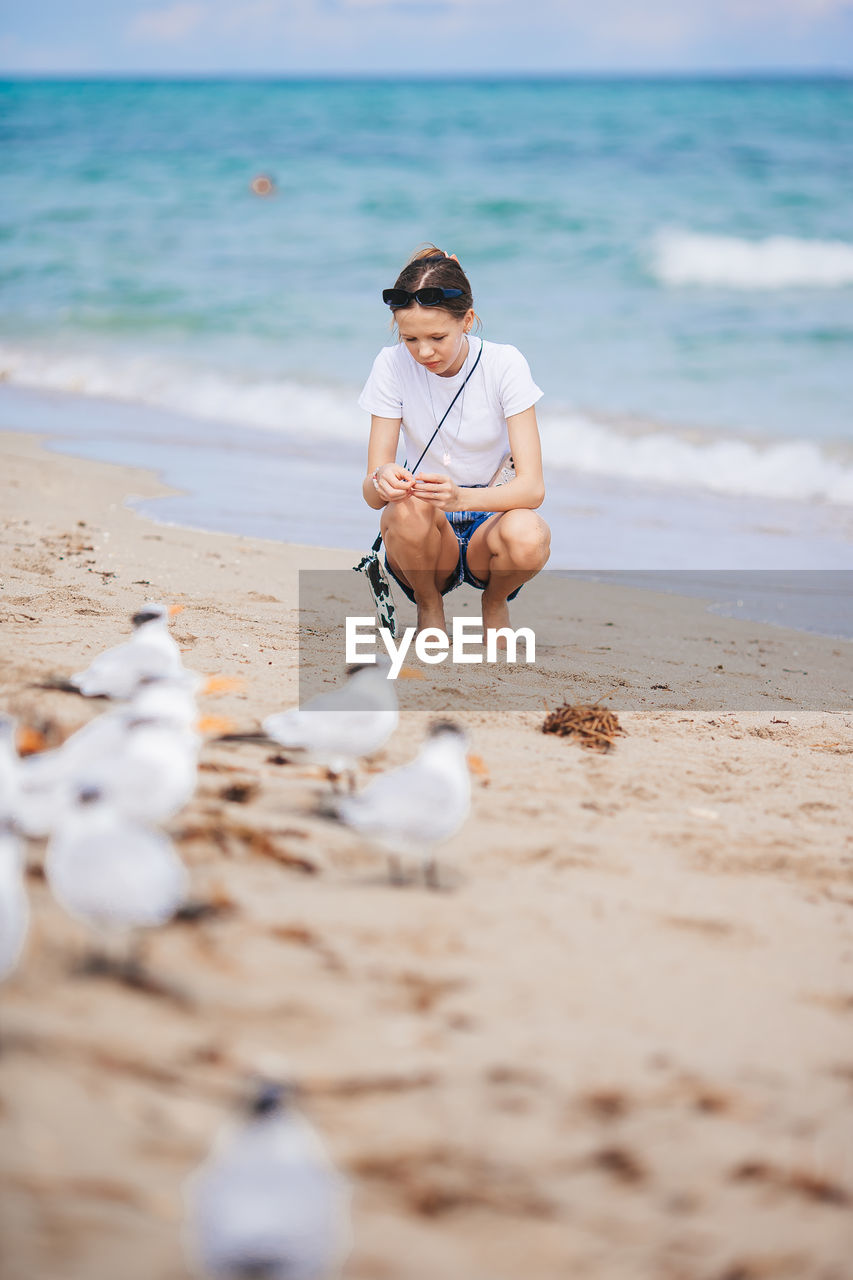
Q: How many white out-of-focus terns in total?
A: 9